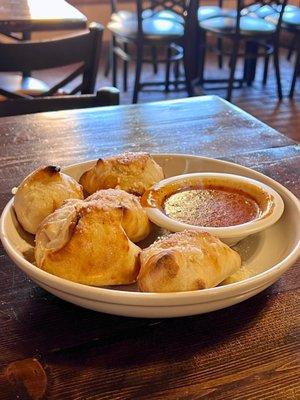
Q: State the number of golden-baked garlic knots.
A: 5